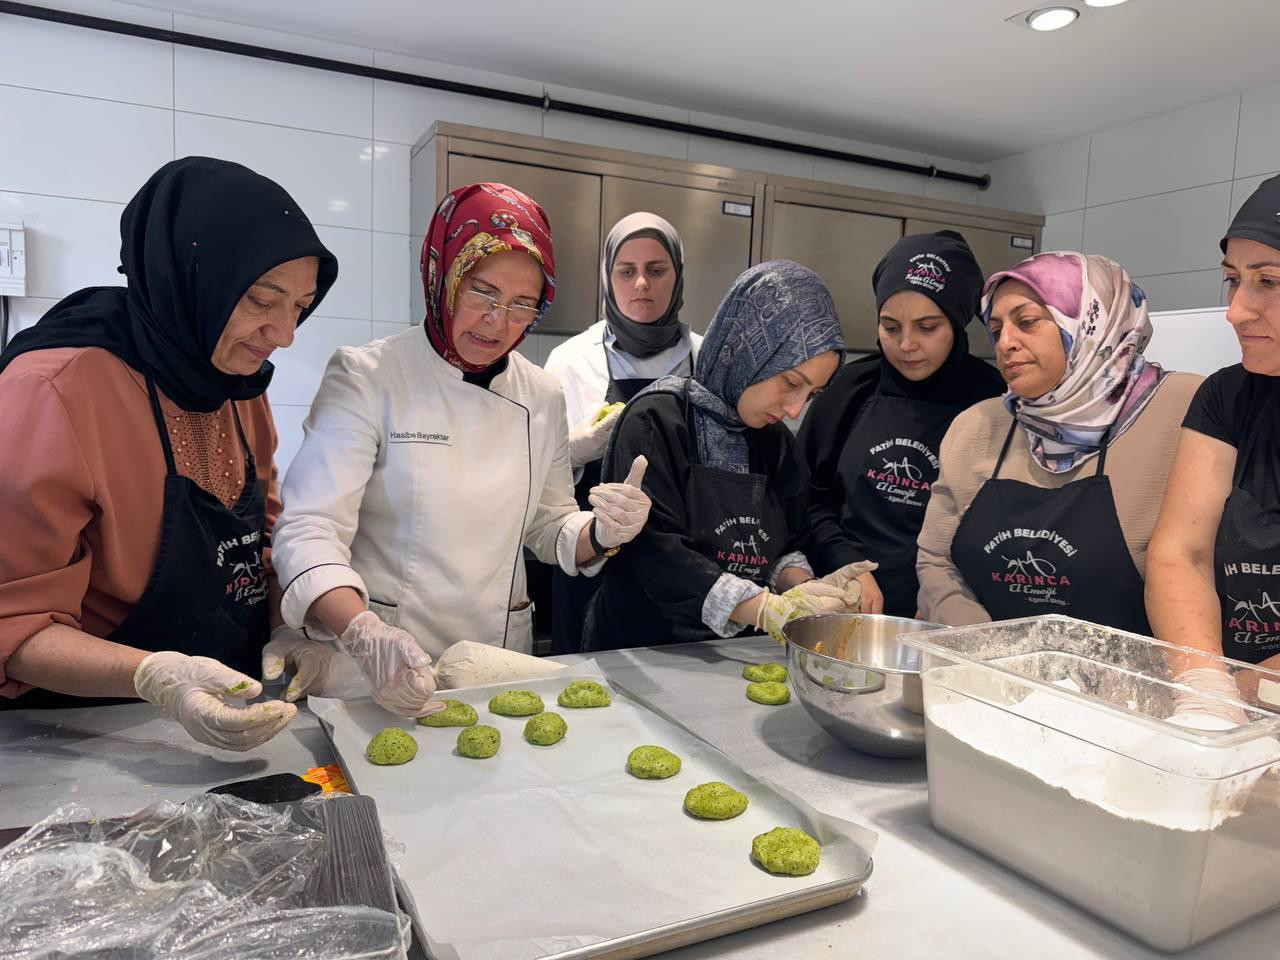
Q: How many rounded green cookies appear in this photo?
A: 11